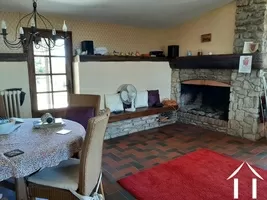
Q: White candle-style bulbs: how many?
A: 5